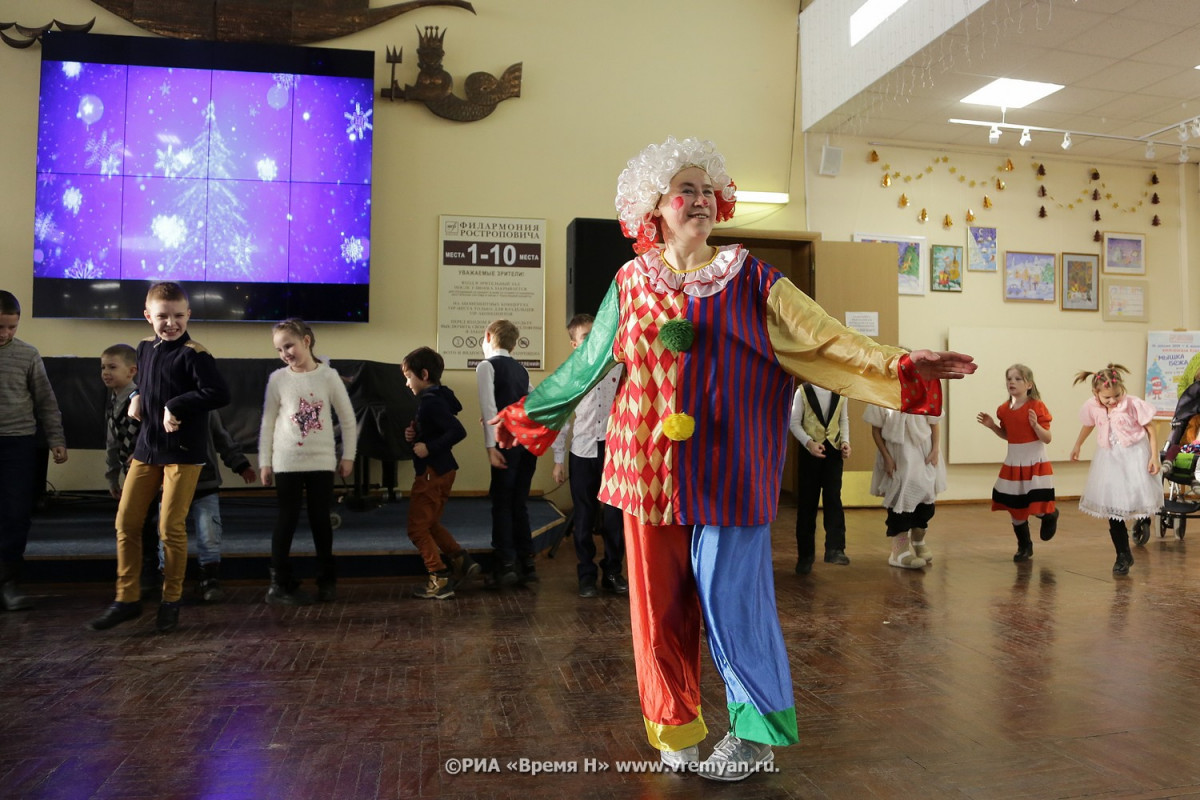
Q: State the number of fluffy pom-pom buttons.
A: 2